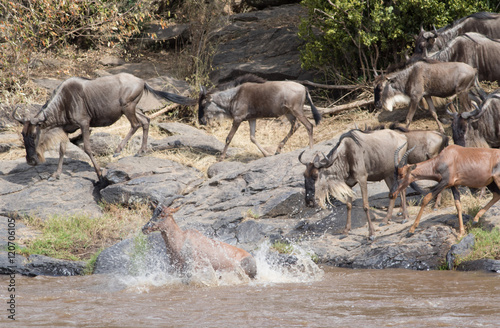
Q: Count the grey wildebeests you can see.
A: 8